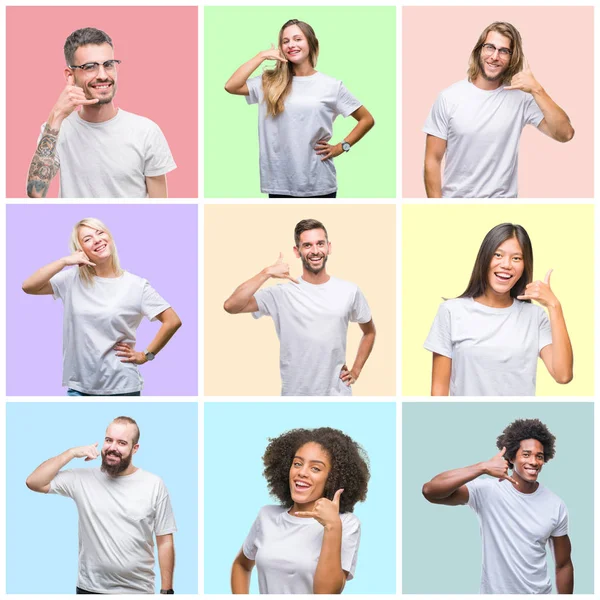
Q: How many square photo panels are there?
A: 9